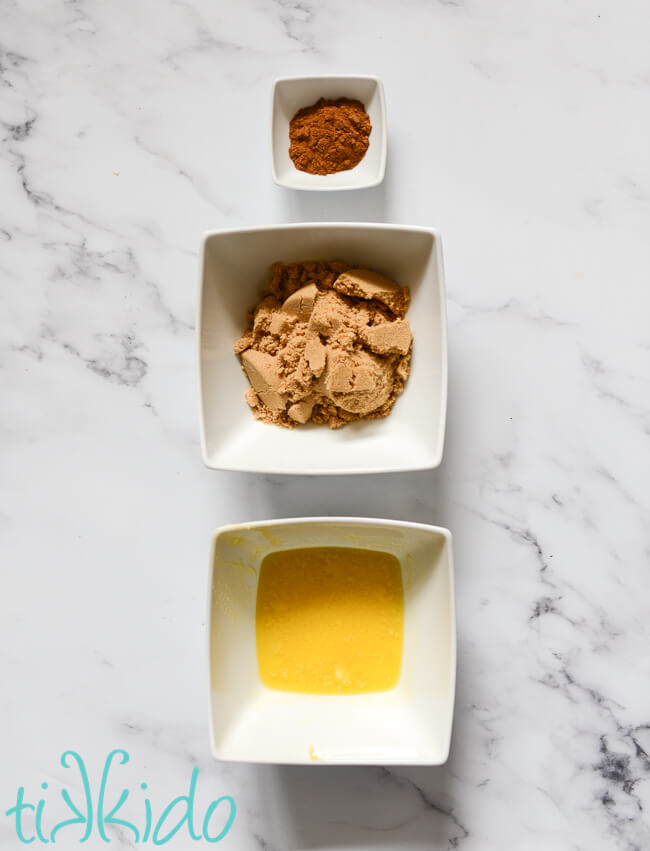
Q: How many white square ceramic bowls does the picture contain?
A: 3